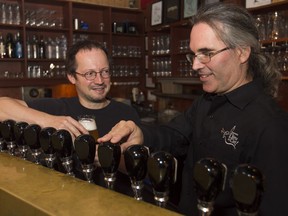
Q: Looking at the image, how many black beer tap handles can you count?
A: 12